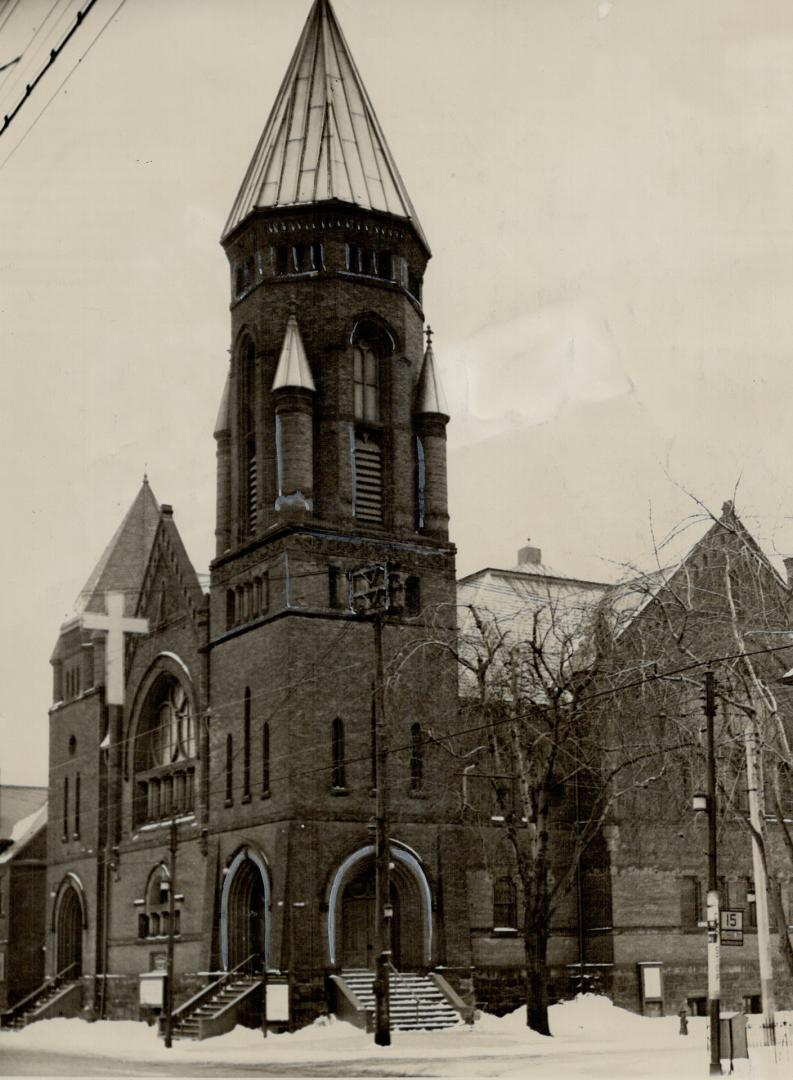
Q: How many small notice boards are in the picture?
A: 3